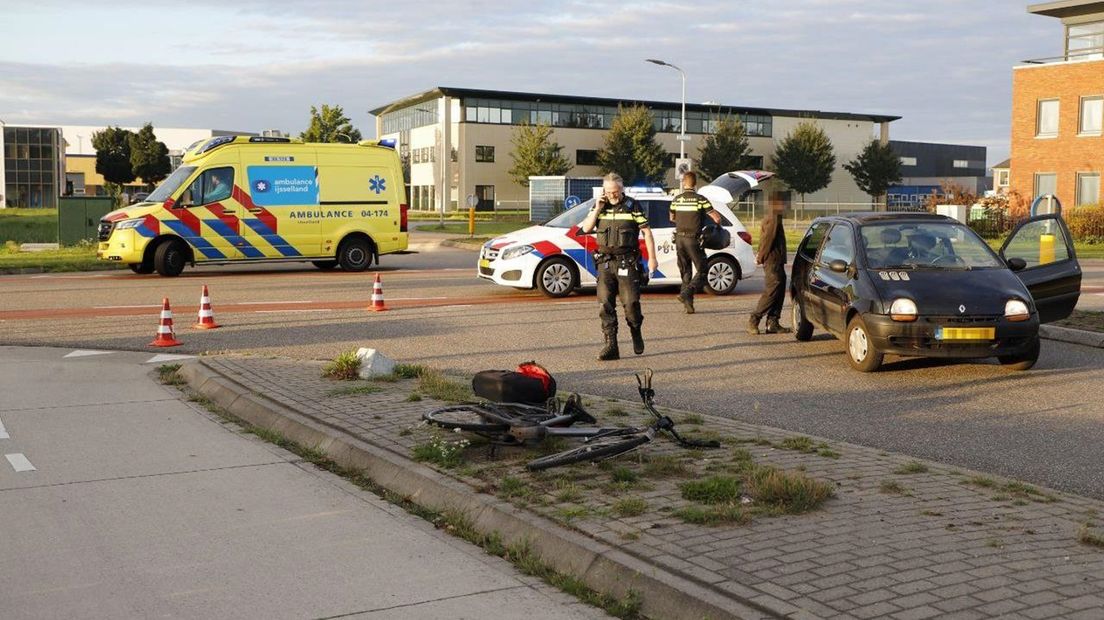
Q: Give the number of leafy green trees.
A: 8